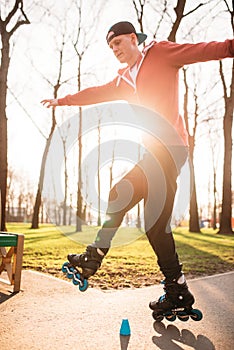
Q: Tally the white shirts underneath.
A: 1